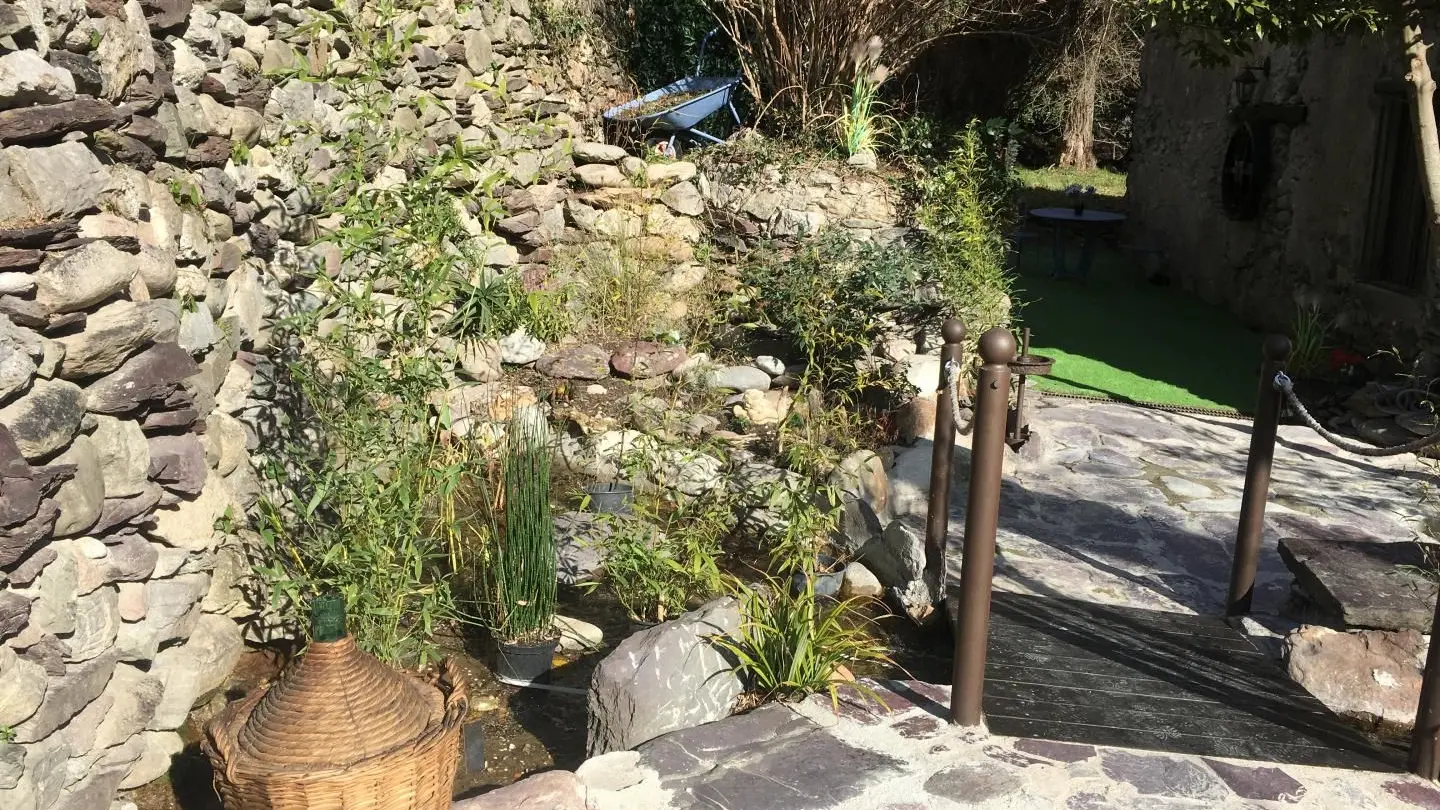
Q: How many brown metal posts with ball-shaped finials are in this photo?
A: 3